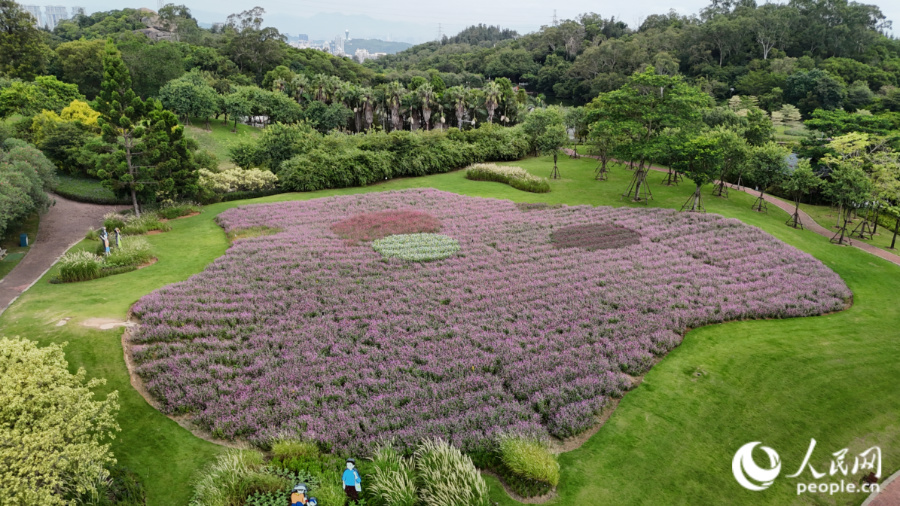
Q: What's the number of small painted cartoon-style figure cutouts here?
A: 4